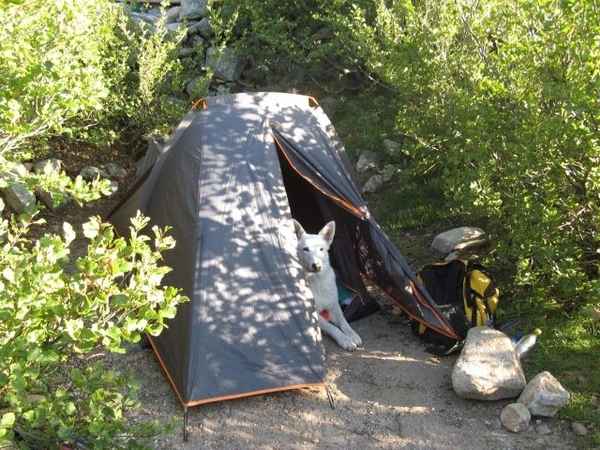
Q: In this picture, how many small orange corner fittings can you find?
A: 2